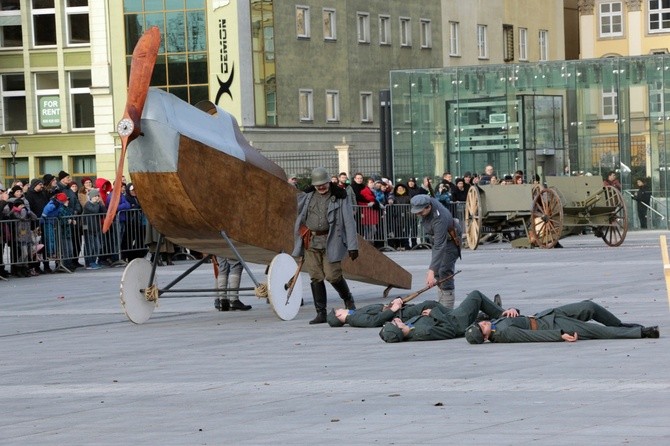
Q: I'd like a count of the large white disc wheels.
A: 2